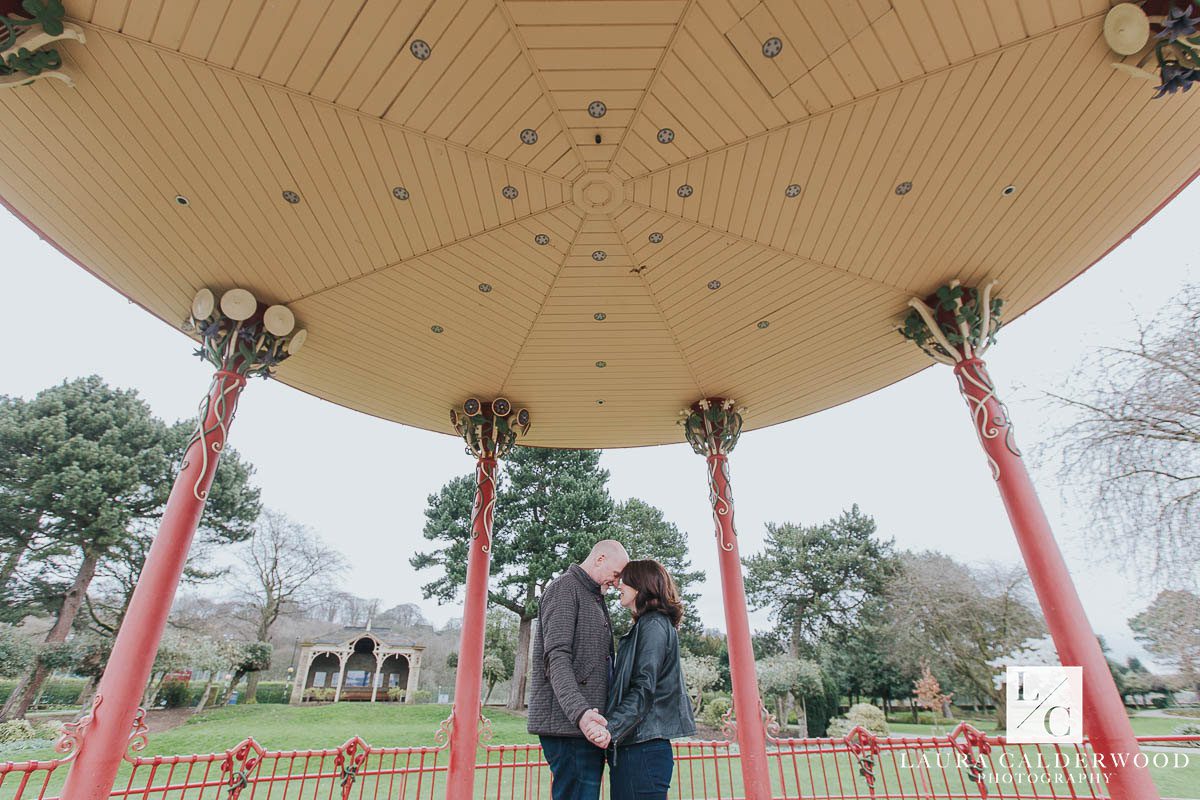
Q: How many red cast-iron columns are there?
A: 4